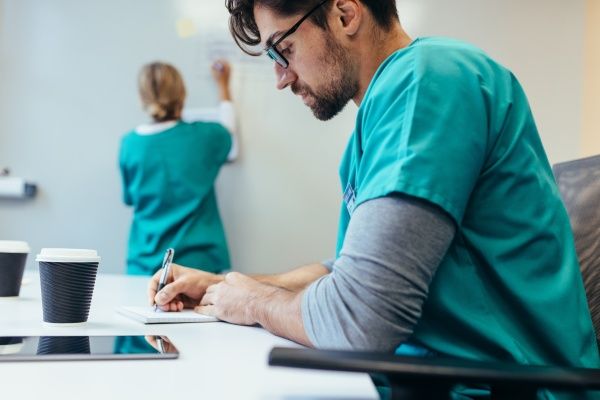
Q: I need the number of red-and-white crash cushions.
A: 0